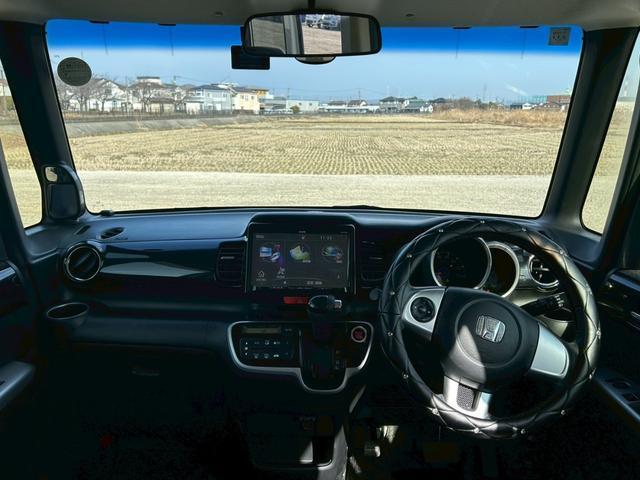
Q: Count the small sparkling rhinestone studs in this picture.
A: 15